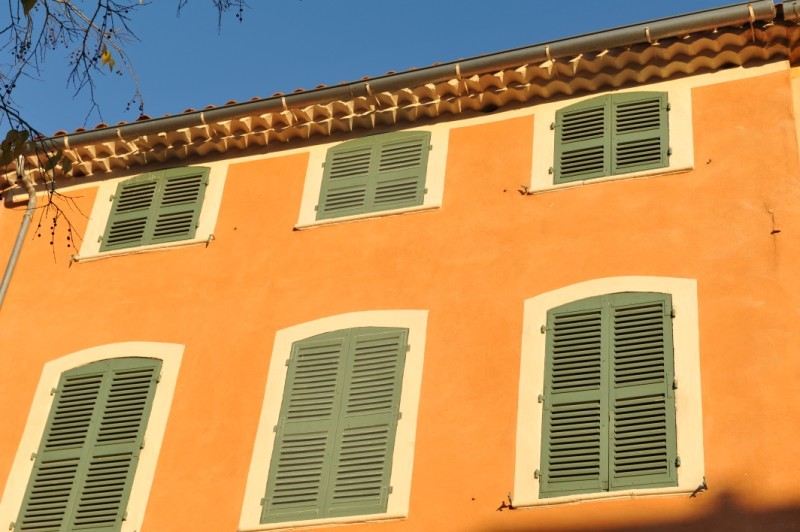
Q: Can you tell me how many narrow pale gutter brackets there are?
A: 9